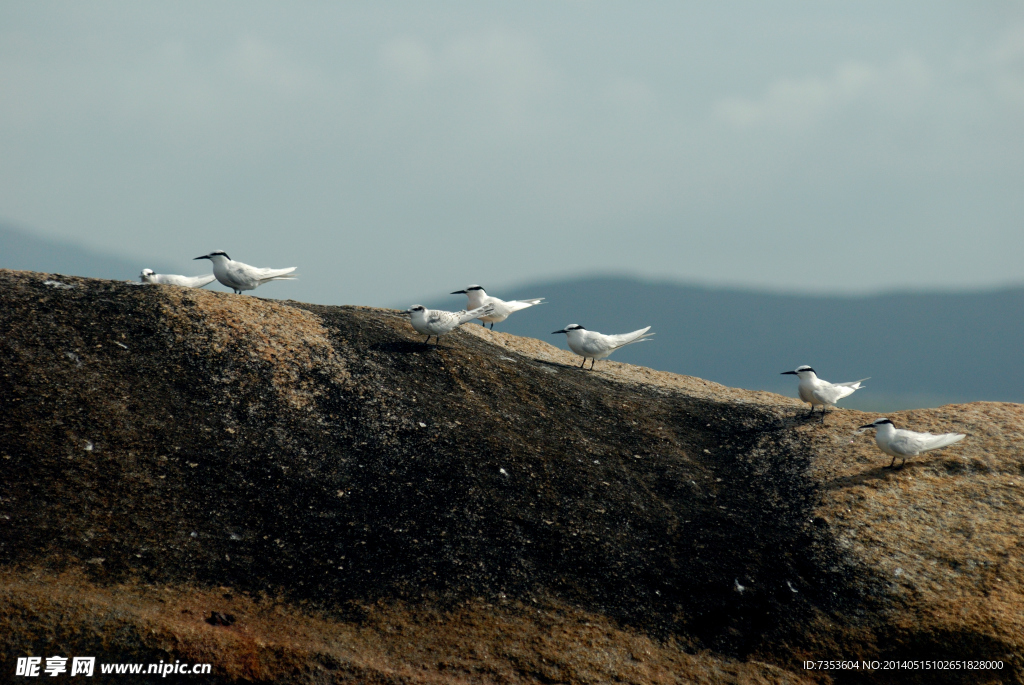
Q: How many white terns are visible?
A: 7